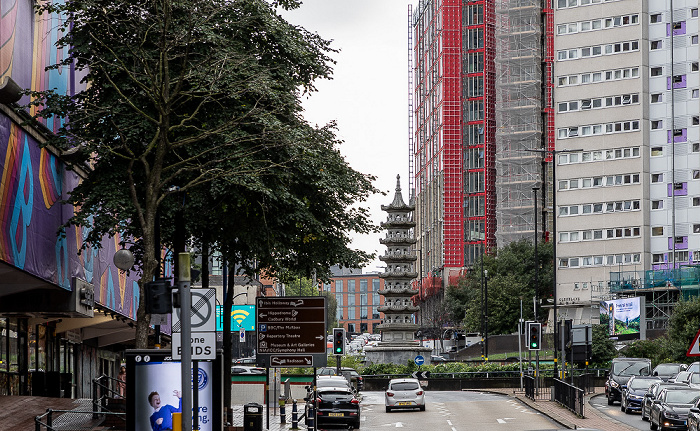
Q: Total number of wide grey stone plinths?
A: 1